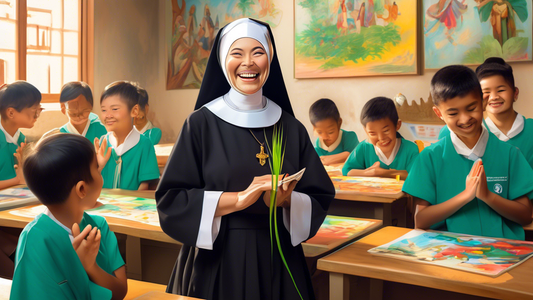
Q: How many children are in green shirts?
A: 9